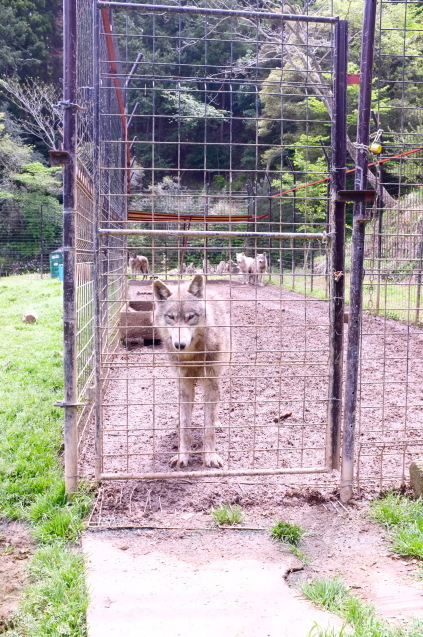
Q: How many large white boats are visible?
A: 0